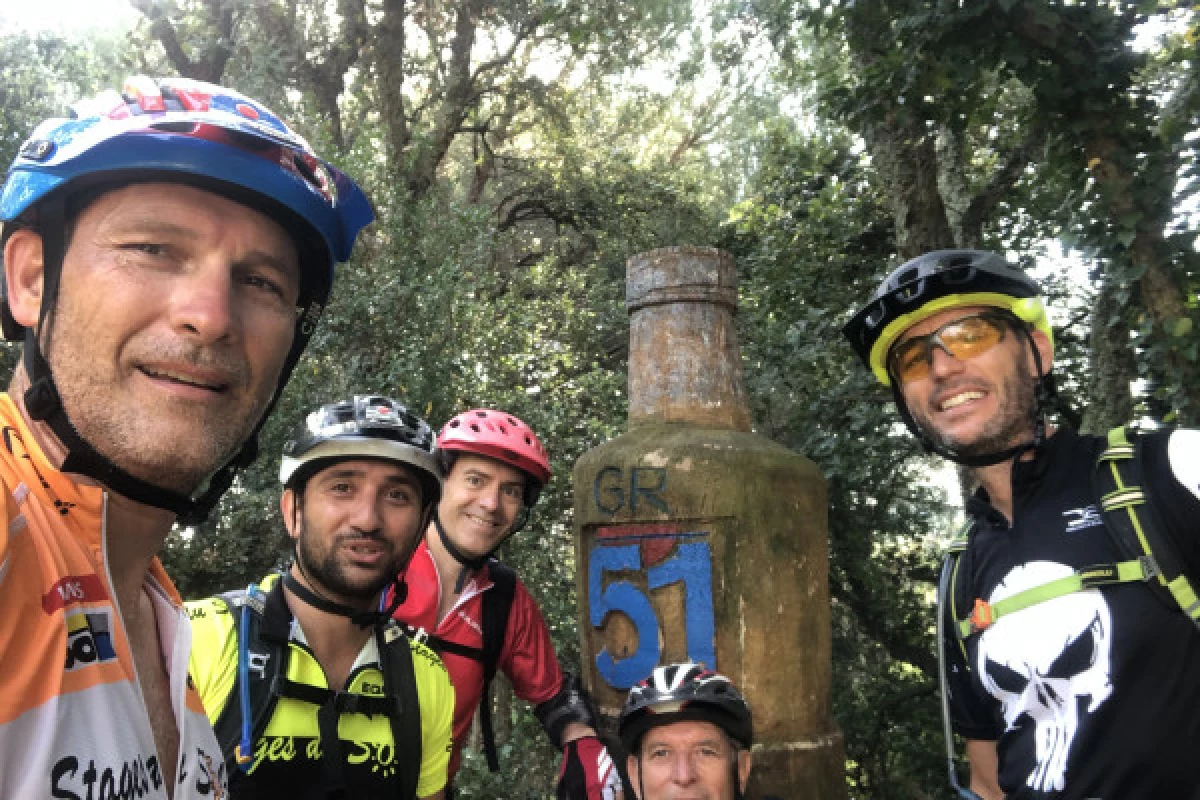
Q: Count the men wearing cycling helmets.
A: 5